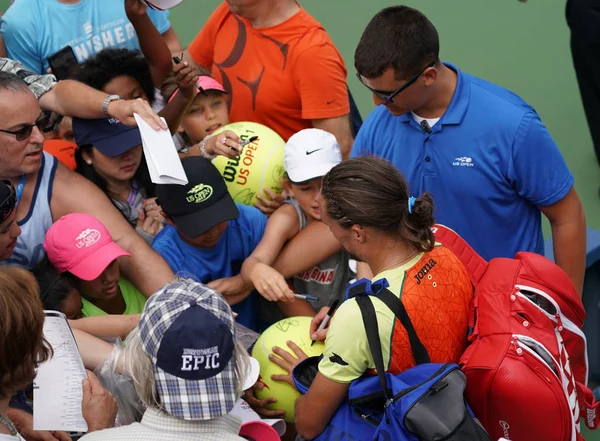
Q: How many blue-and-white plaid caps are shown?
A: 1